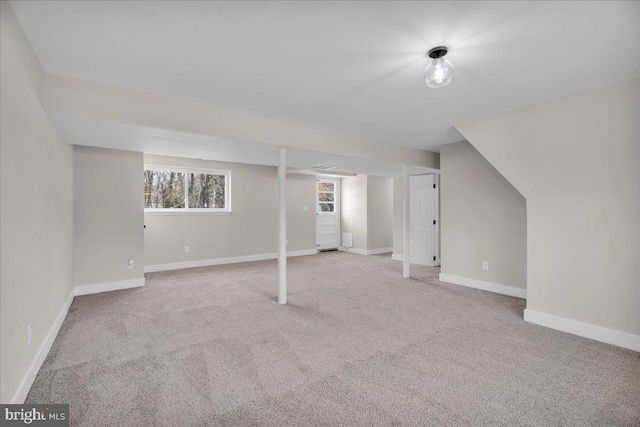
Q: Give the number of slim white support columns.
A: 2